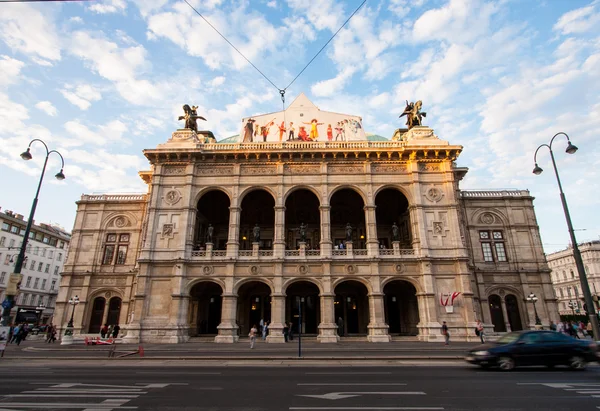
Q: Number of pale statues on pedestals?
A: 5